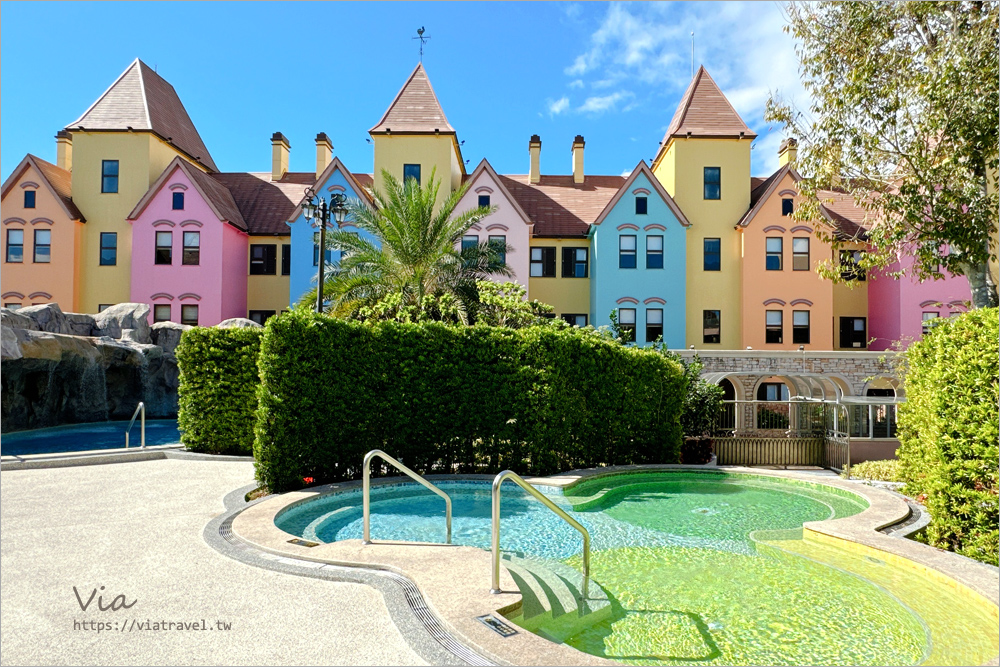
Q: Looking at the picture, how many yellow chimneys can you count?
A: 6